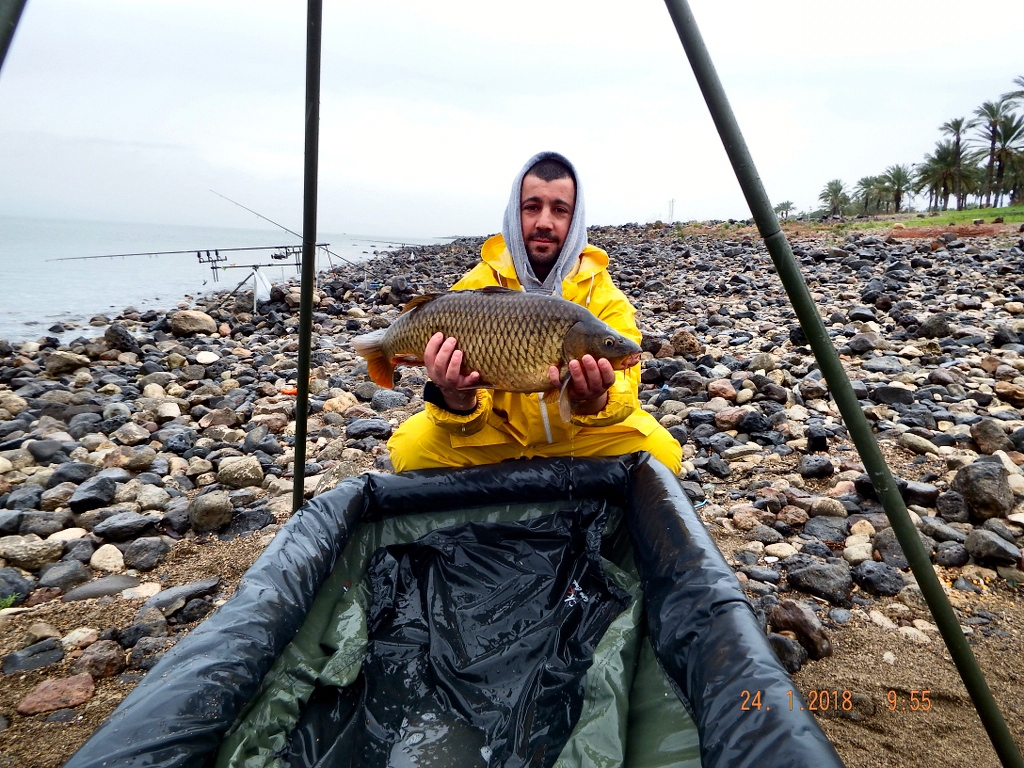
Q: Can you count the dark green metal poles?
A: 3